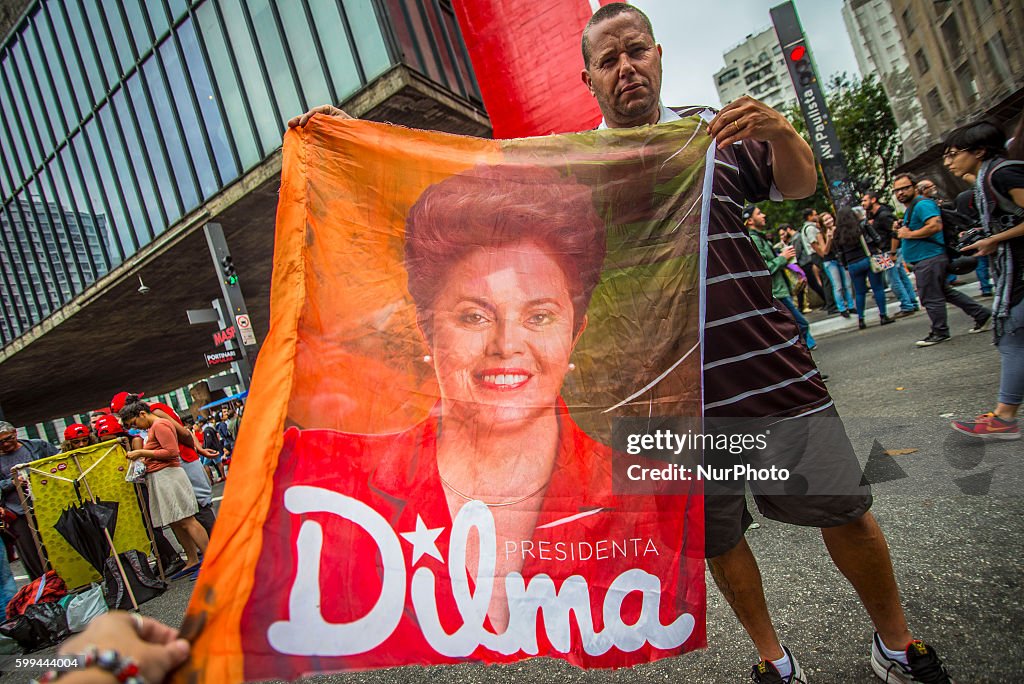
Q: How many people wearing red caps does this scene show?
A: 4